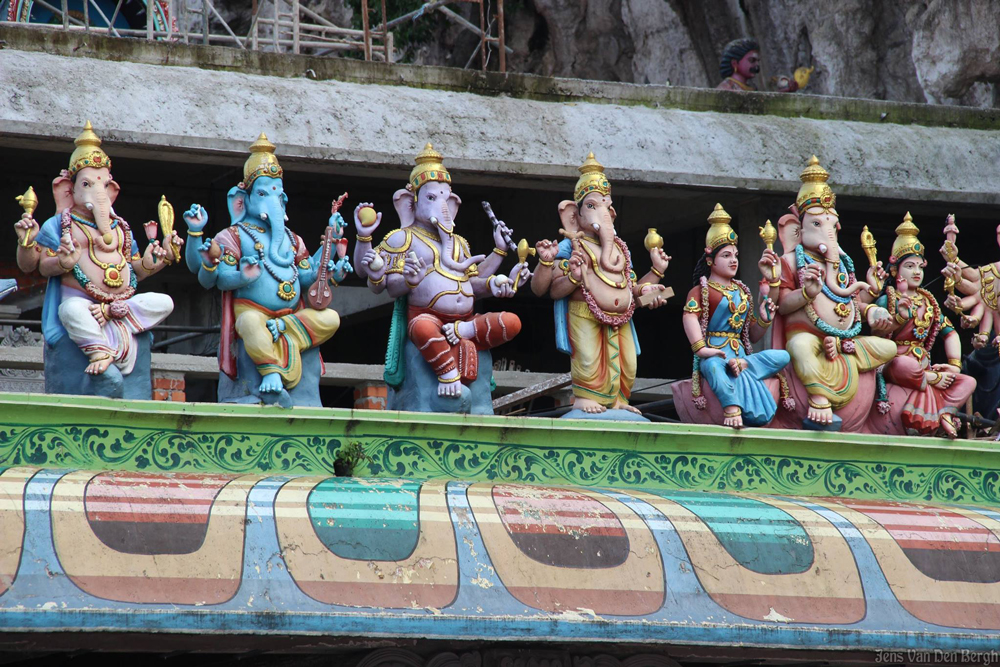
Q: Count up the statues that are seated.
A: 6